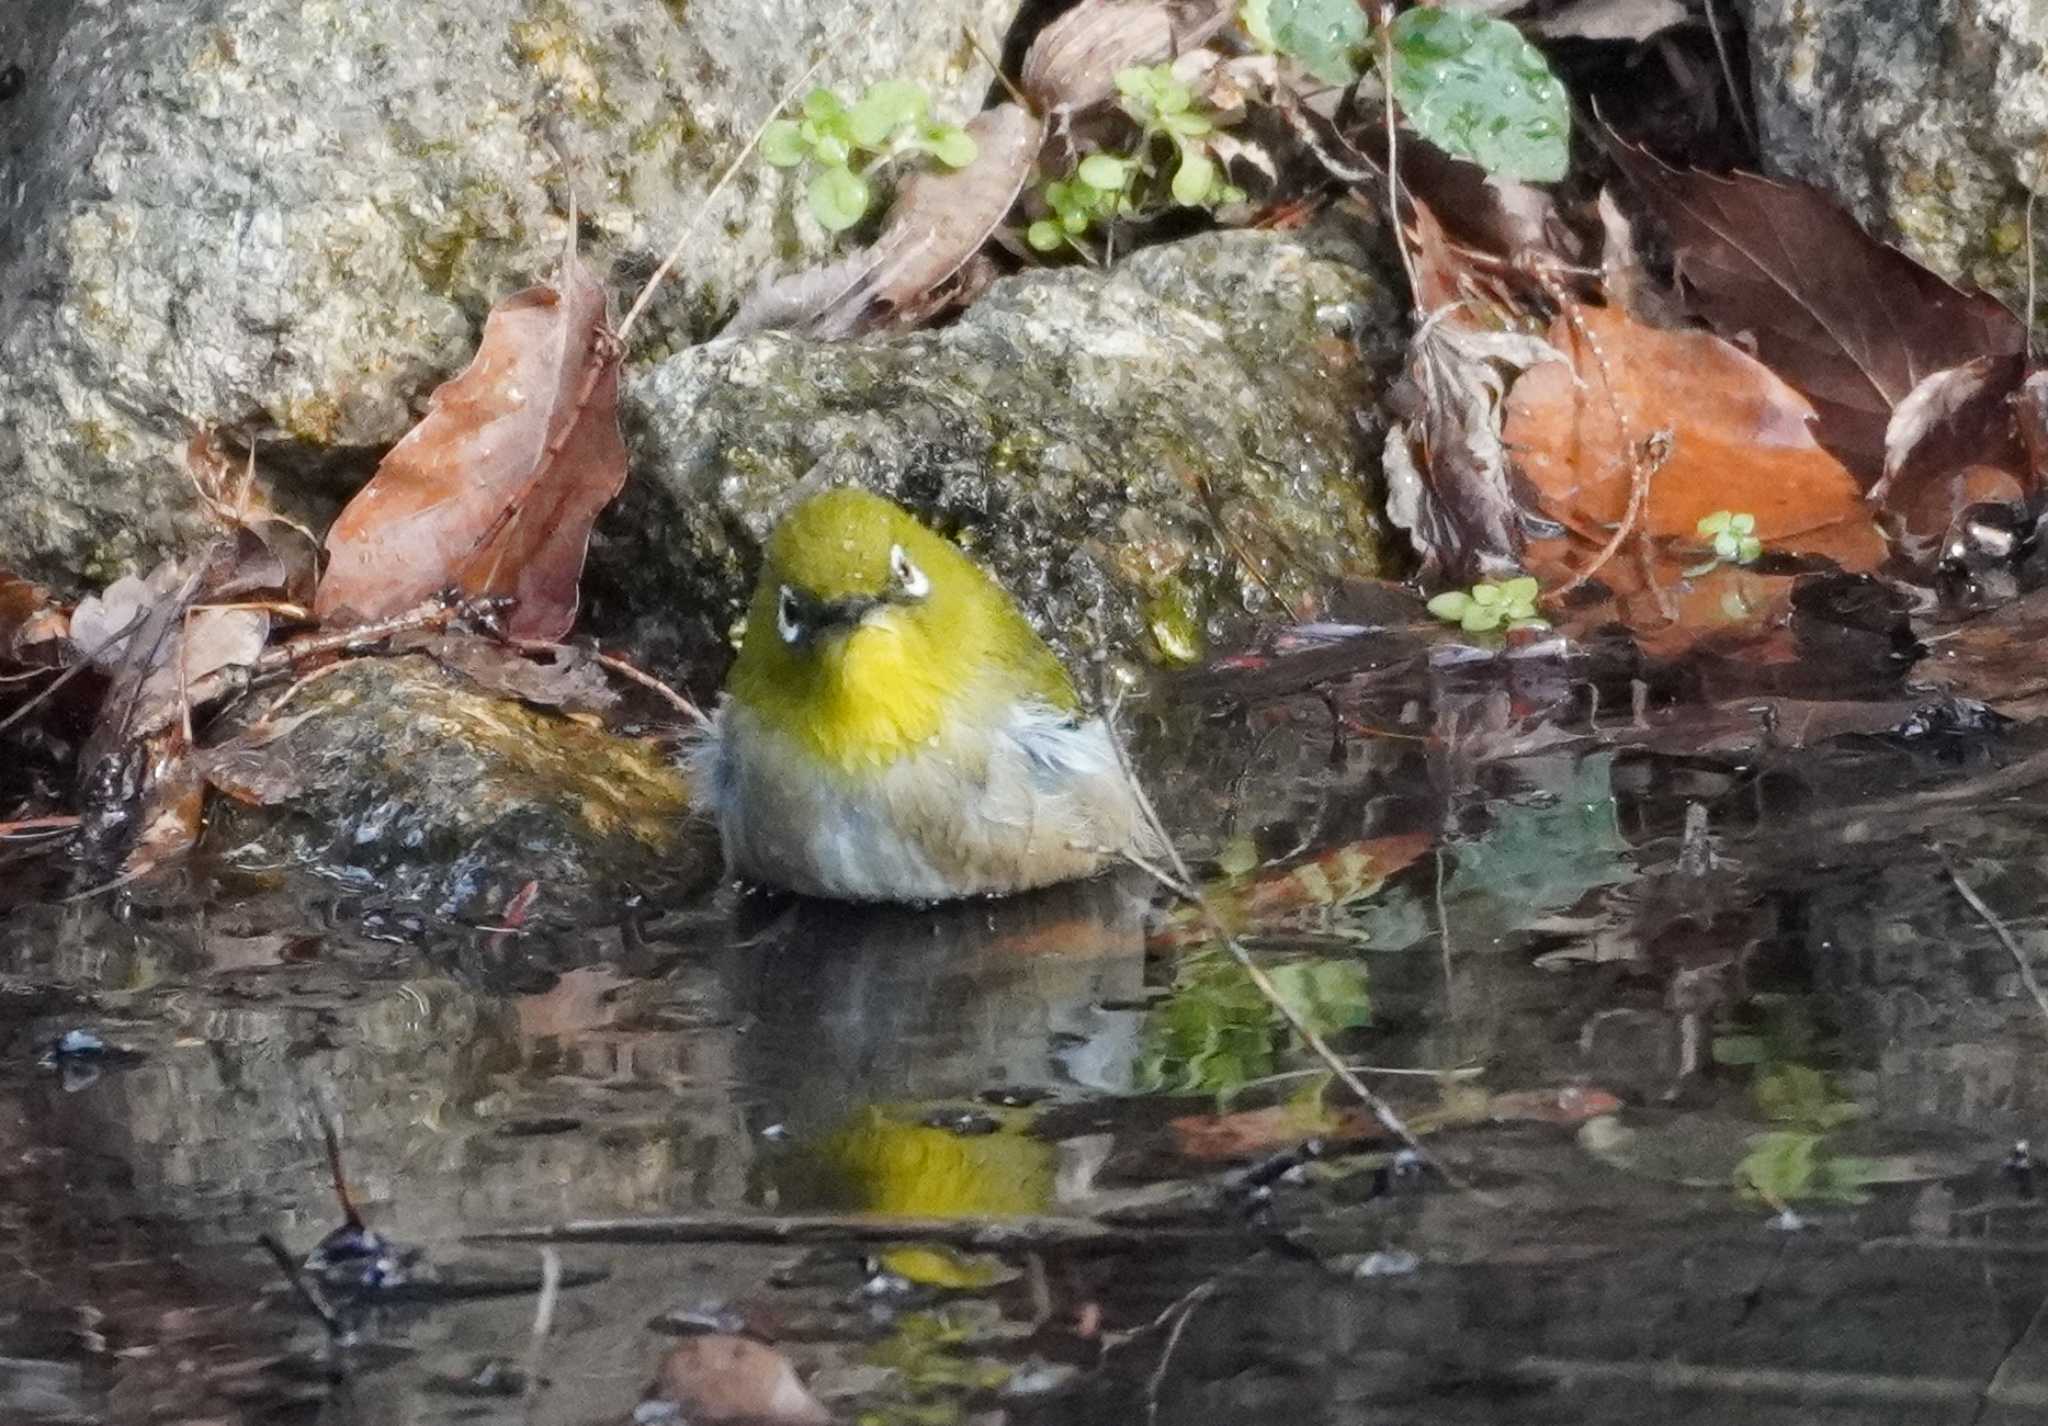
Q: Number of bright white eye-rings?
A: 2